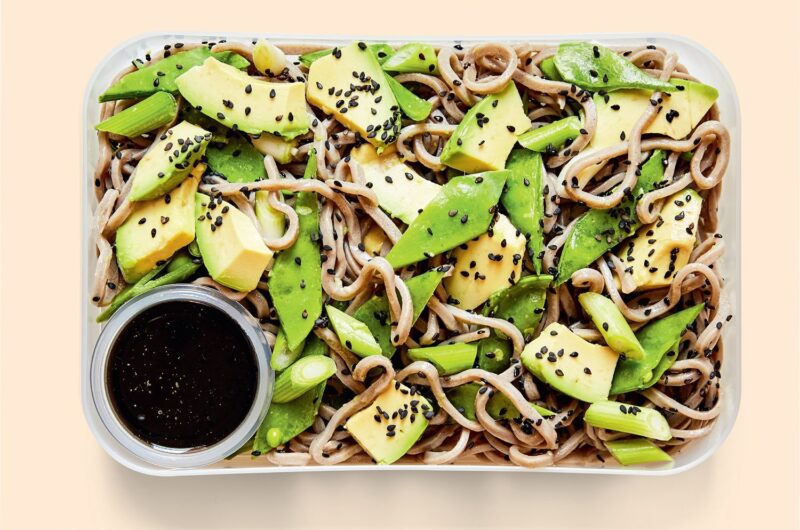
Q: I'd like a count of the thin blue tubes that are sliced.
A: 0